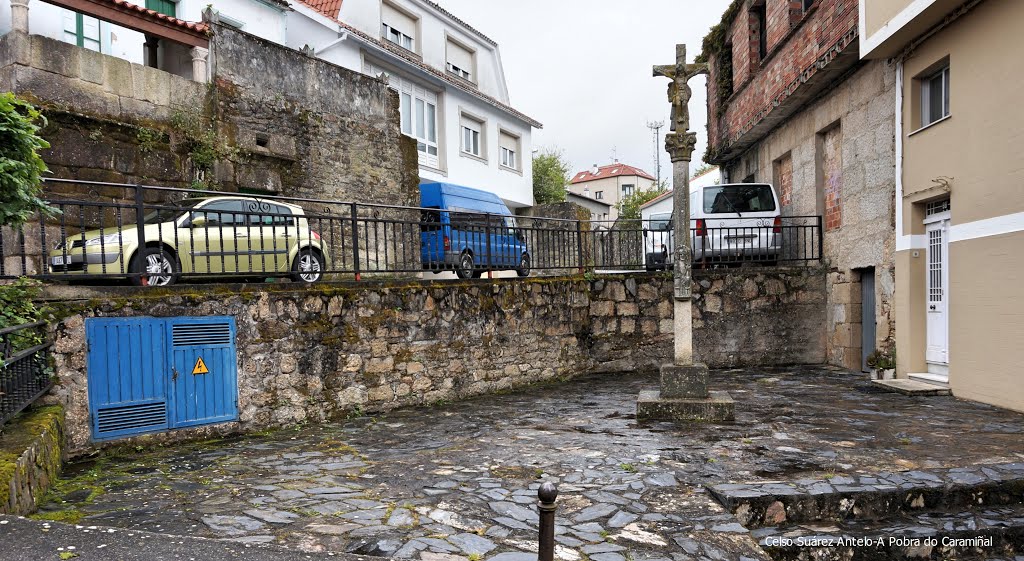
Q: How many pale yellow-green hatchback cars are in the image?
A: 1